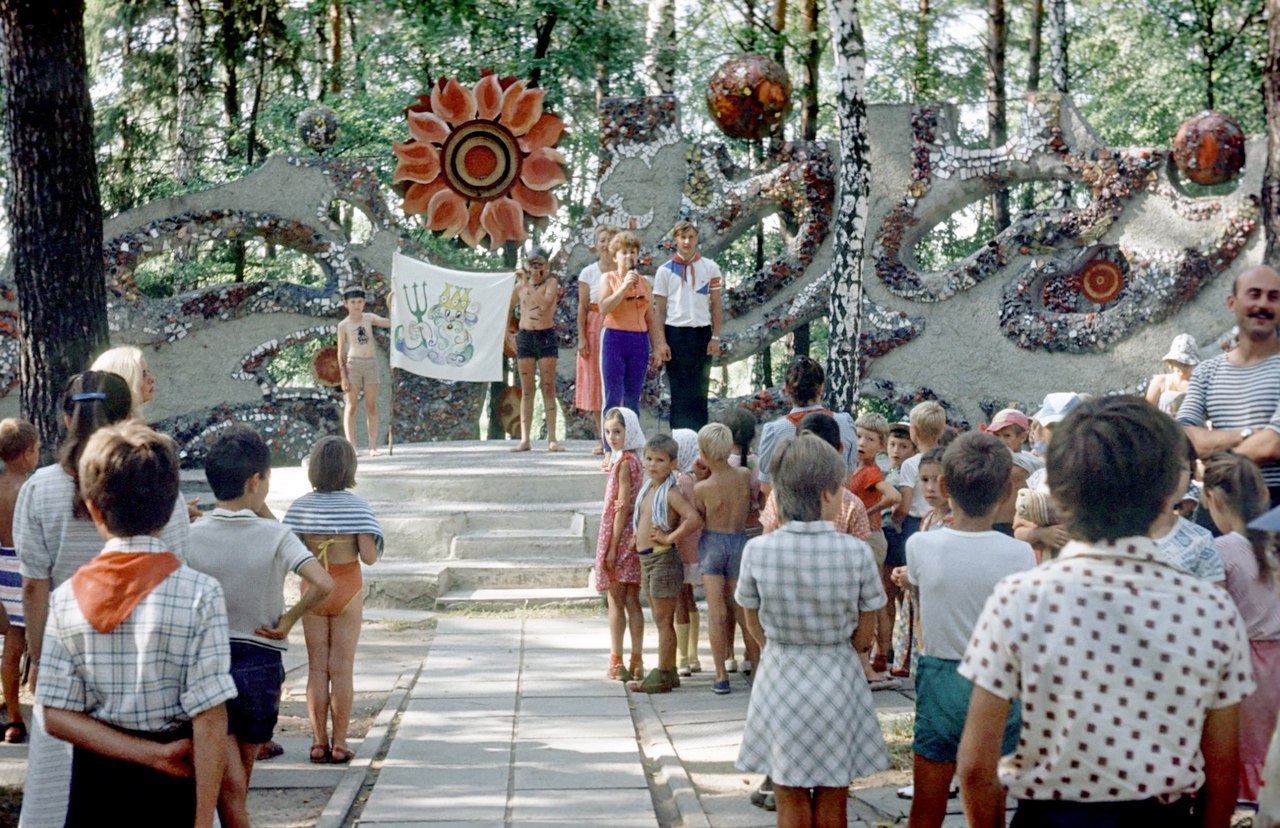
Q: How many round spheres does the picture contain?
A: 3